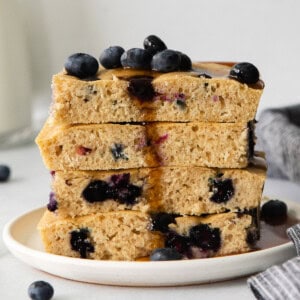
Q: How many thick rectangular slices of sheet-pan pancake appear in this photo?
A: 4